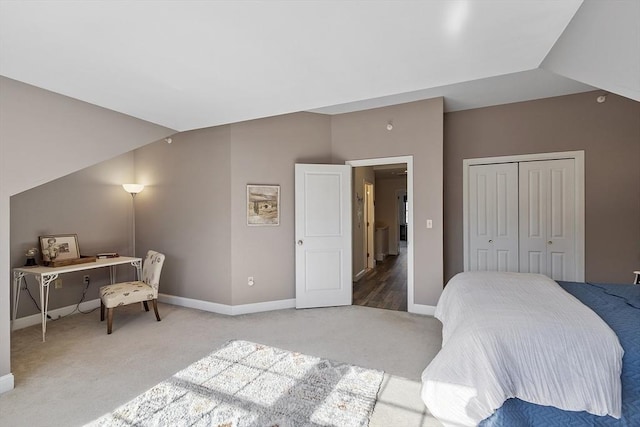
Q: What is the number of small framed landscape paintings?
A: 1